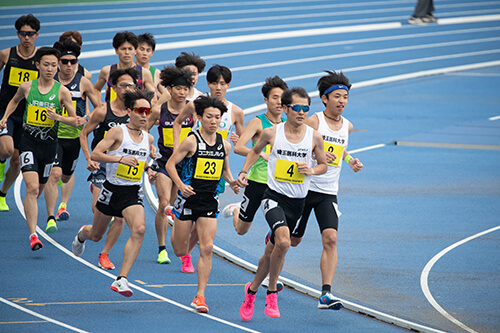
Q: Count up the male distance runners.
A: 15